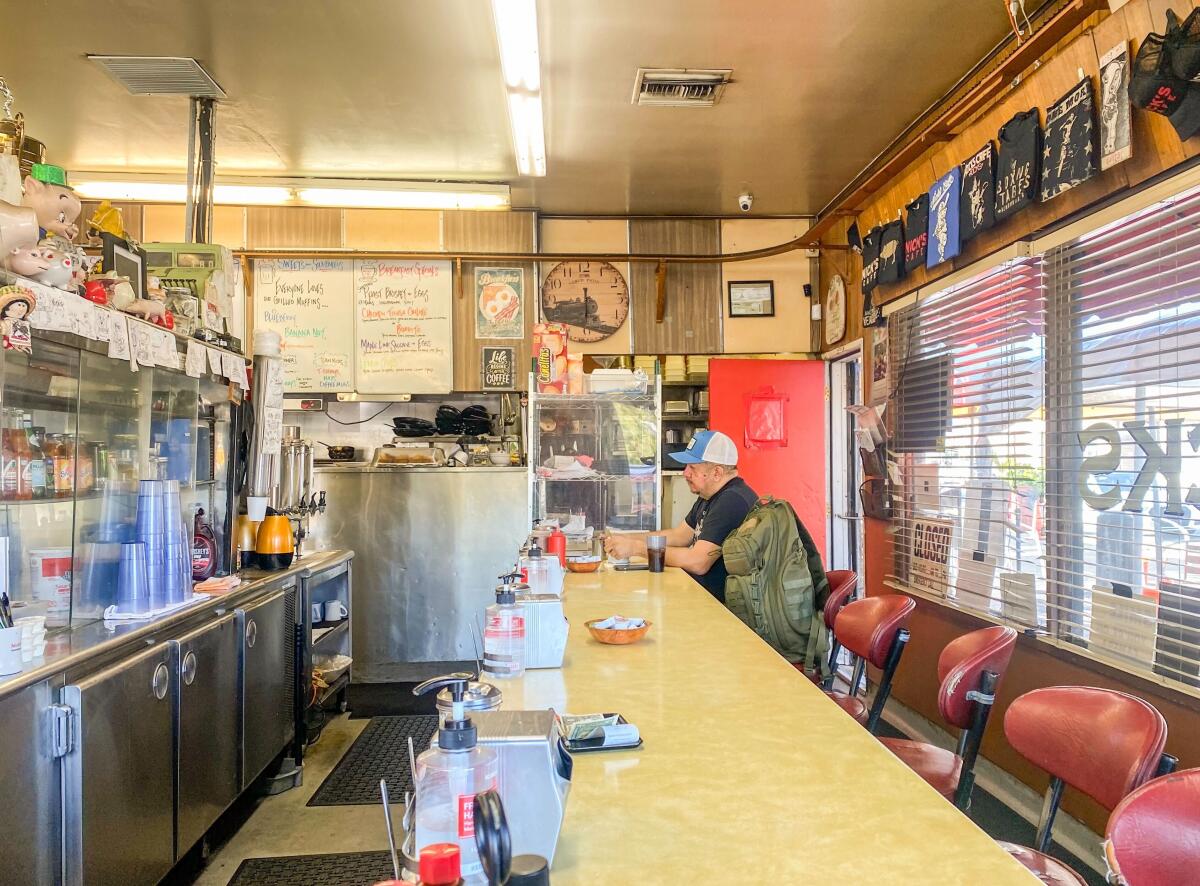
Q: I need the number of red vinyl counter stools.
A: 5